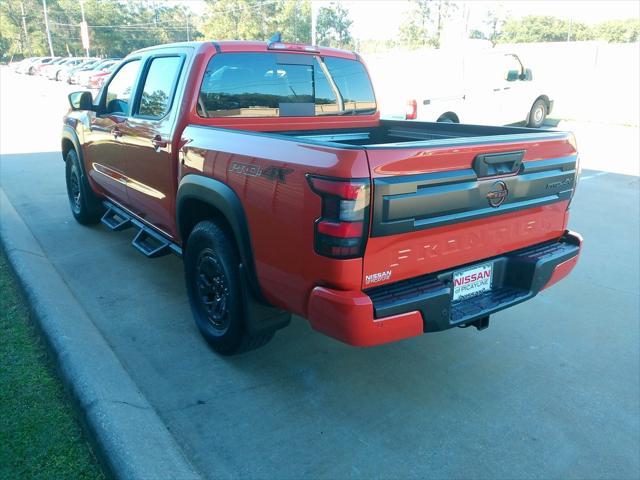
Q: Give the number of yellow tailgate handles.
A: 0